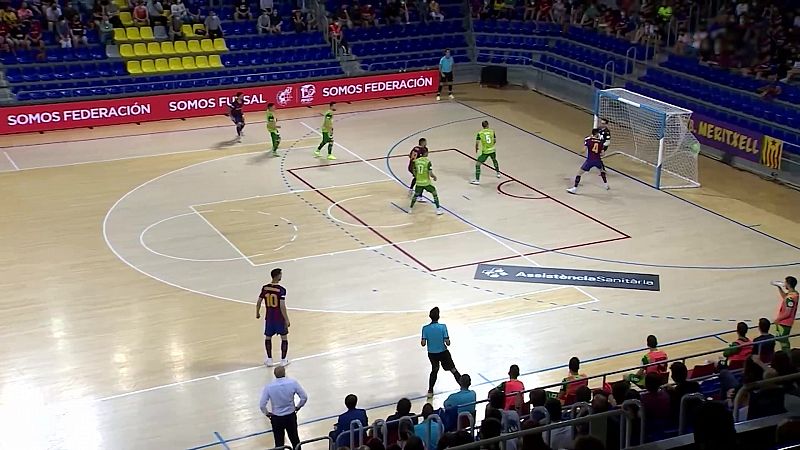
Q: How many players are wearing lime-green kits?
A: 4